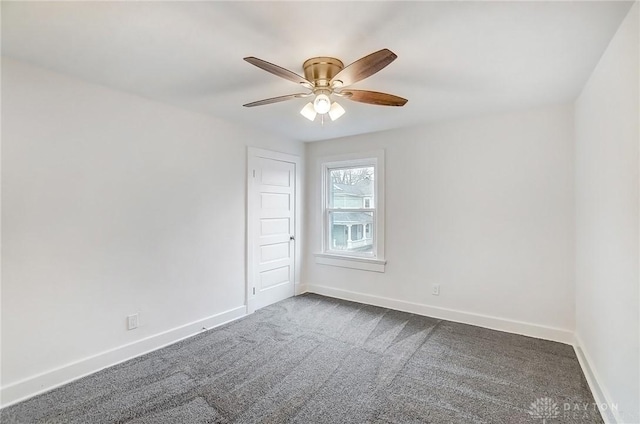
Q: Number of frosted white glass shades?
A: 3